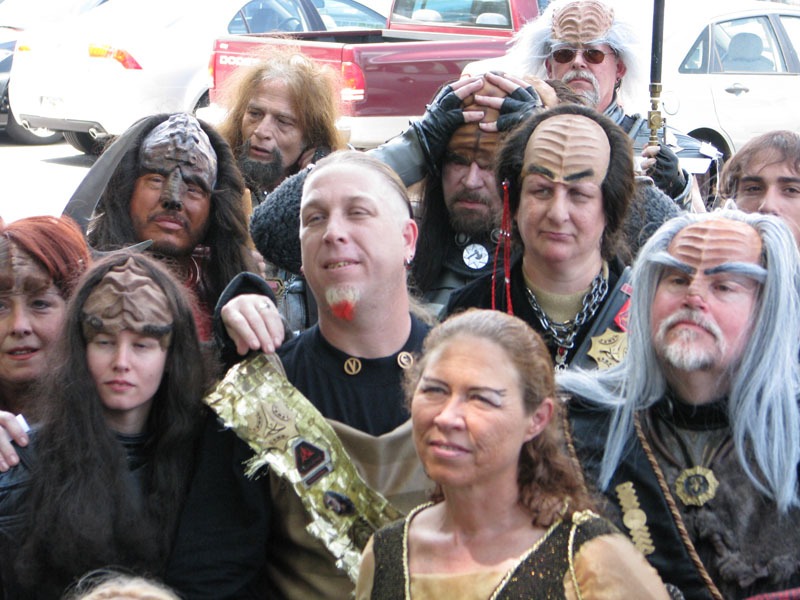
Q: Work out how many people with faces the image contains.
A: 11